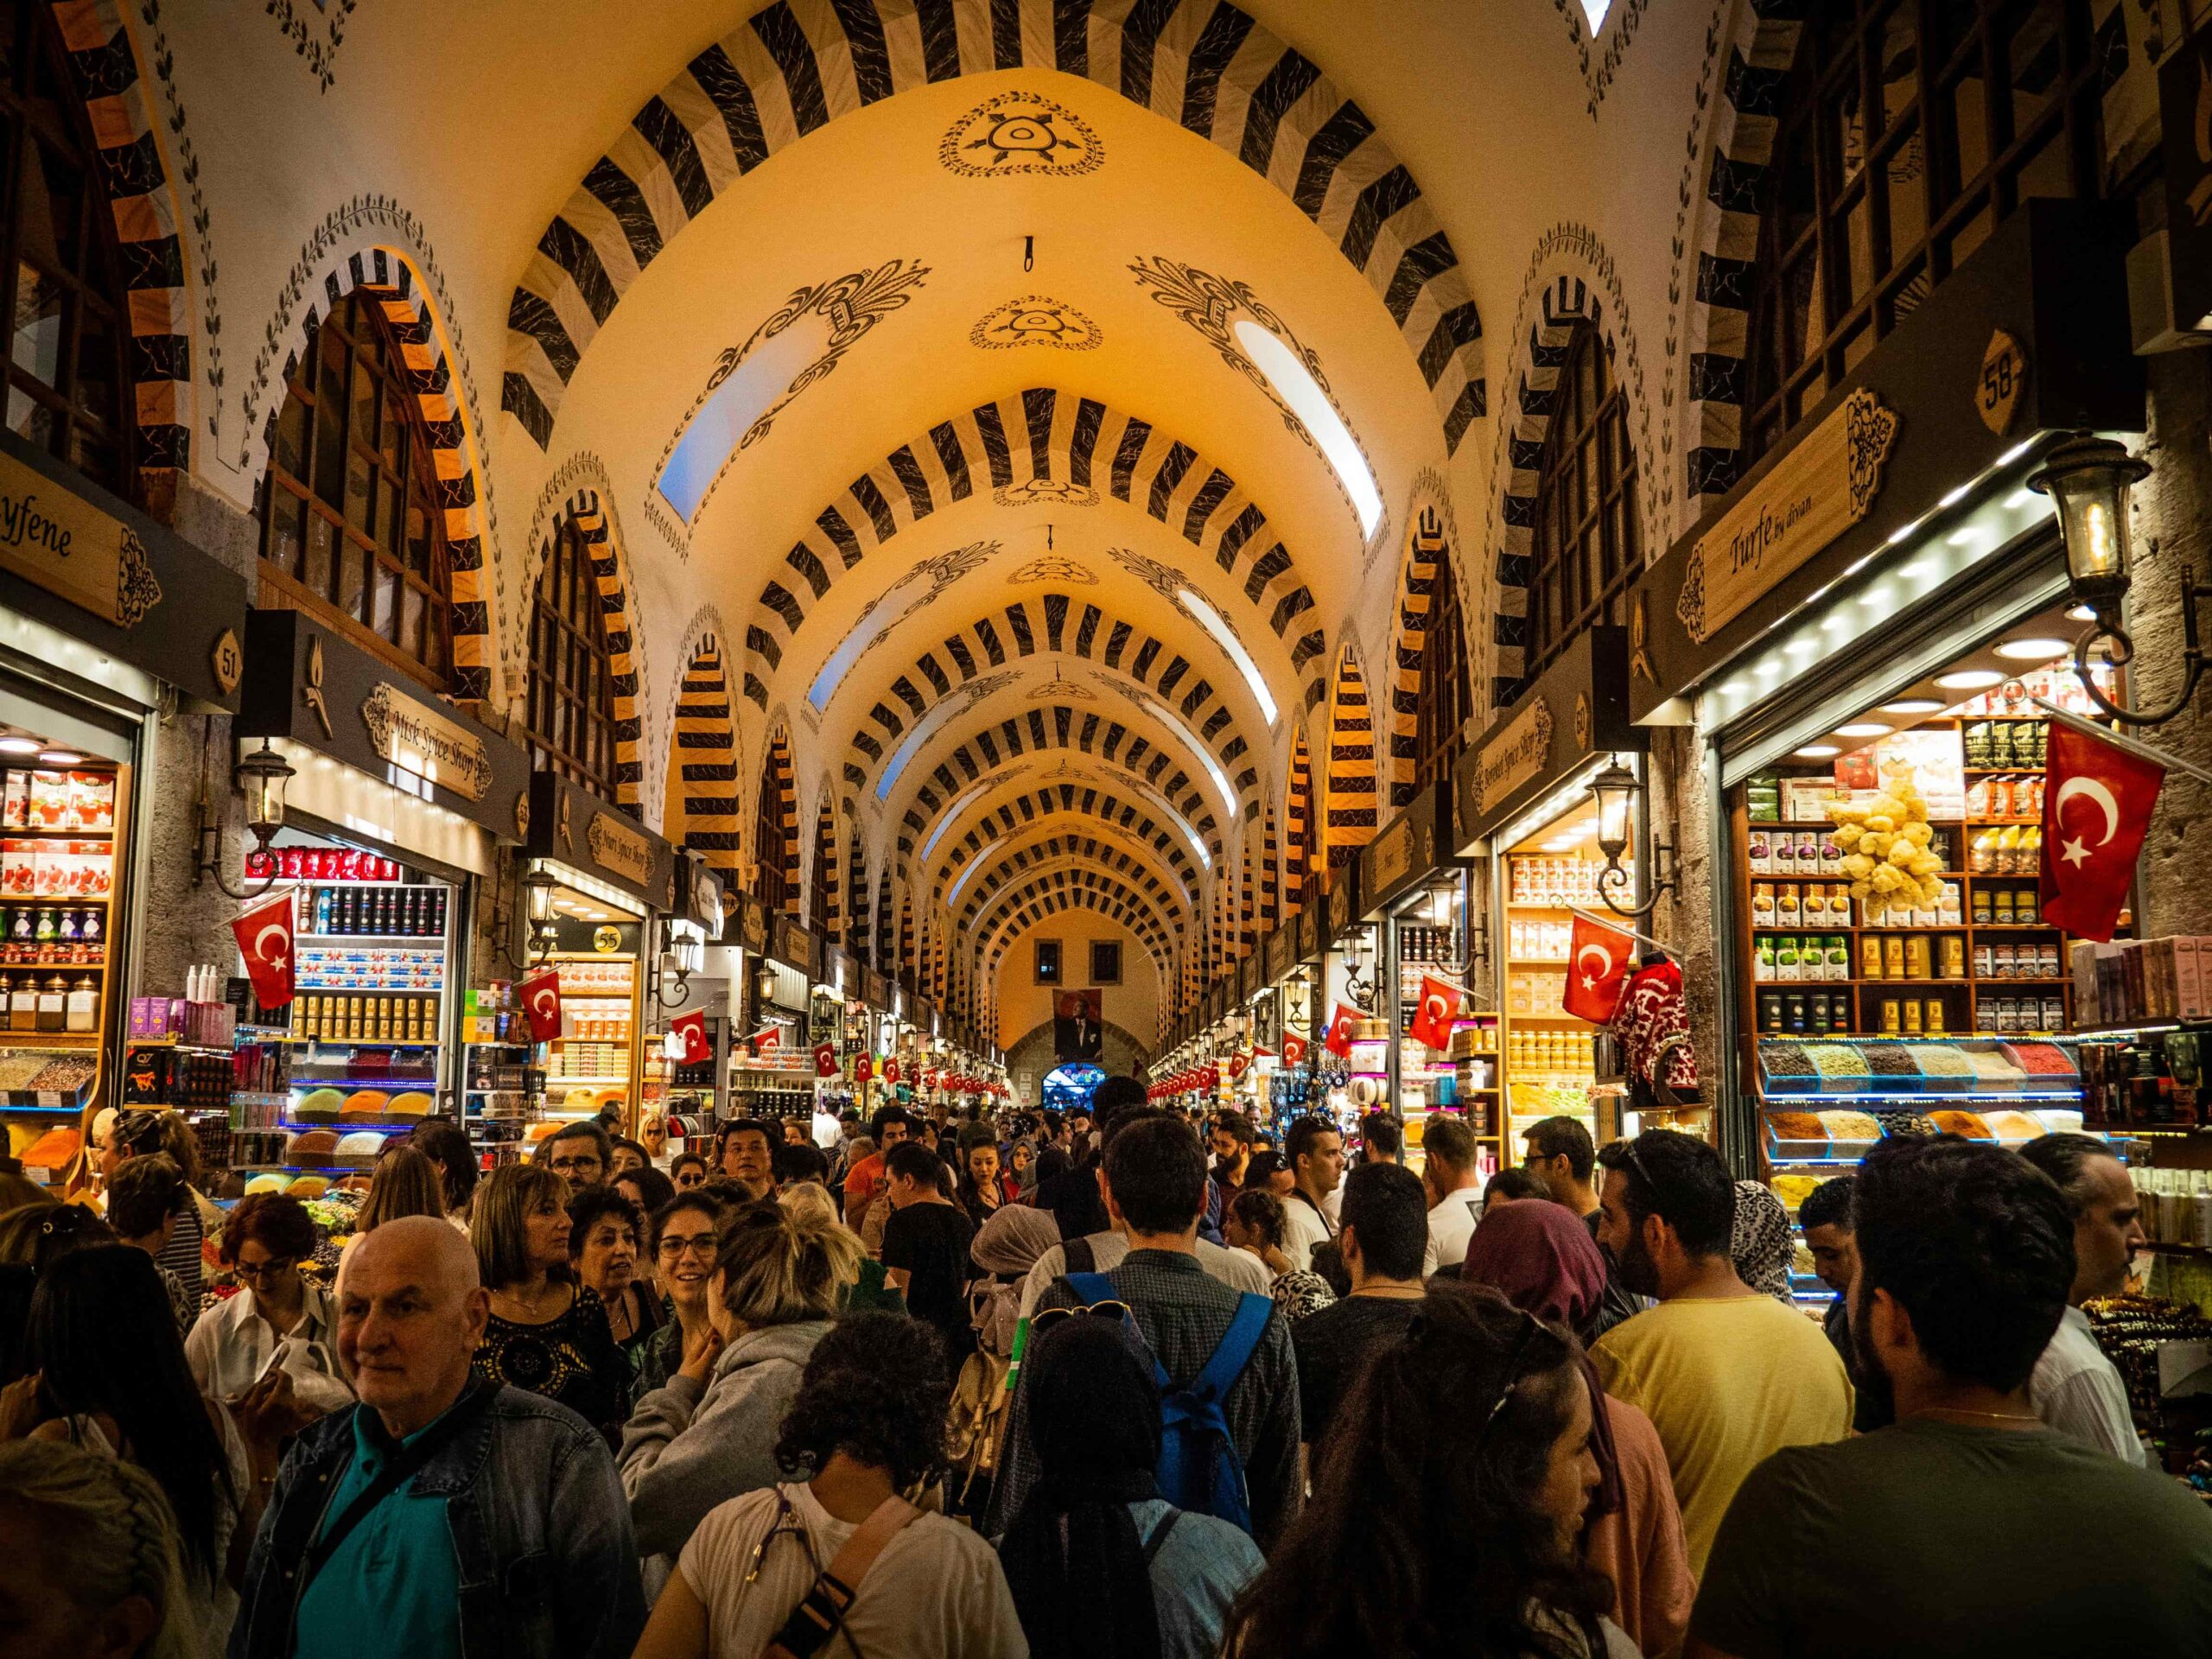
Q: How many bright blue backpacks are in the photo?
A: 1